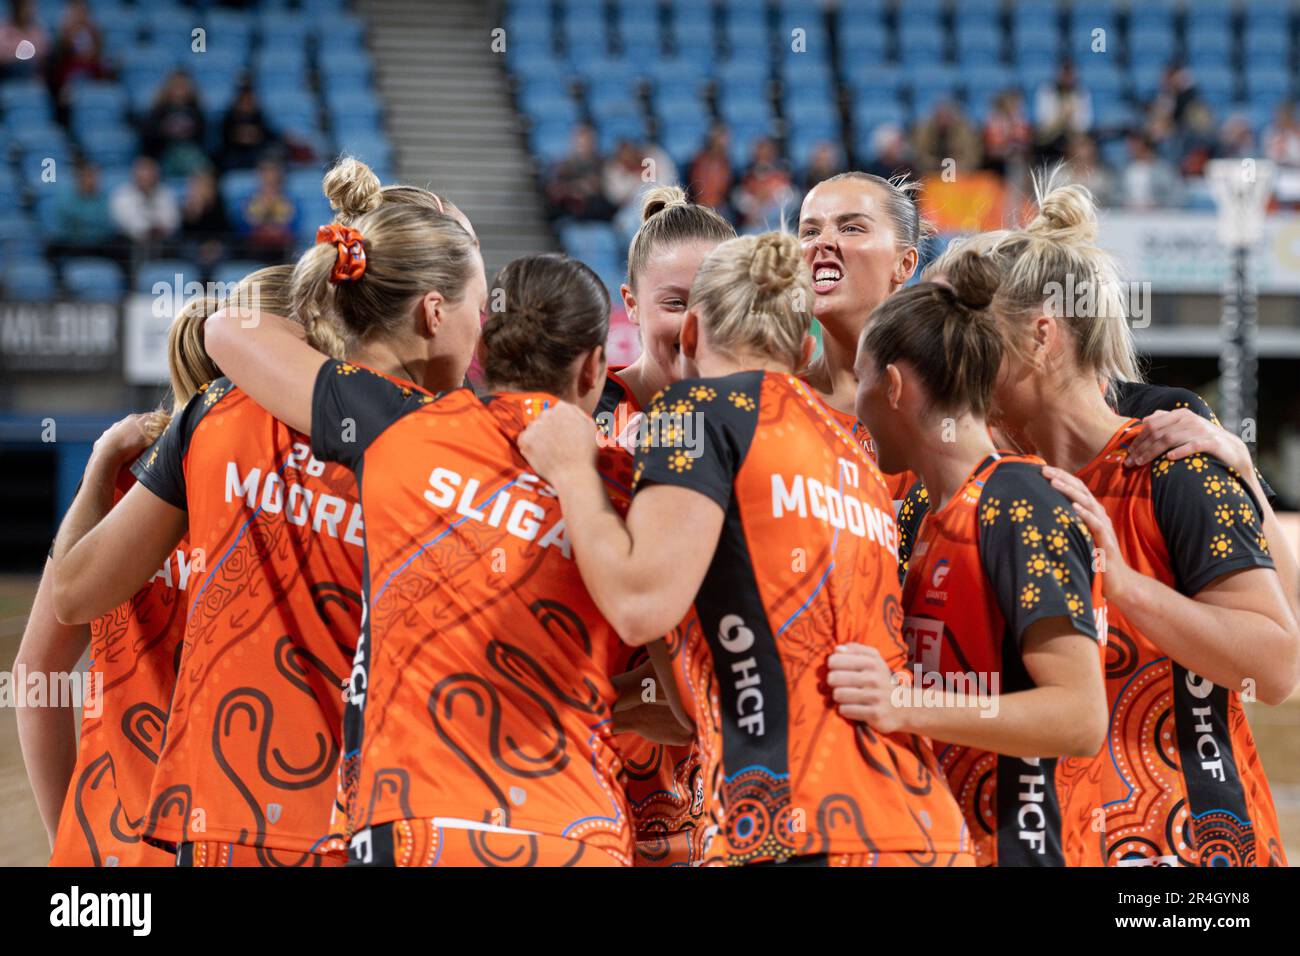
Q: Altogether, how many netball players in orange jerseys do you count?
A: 10